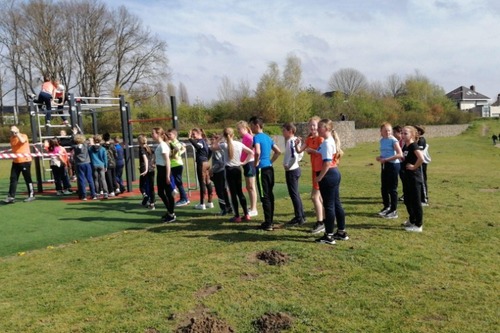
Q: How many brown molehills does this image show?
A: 3